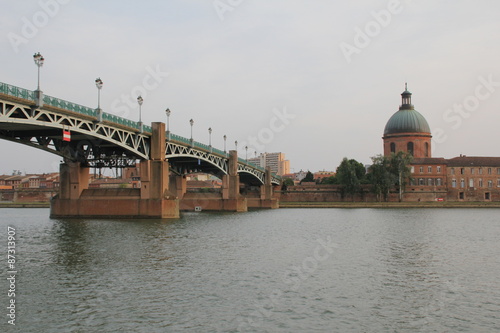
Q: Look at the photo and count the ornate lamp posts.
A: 10